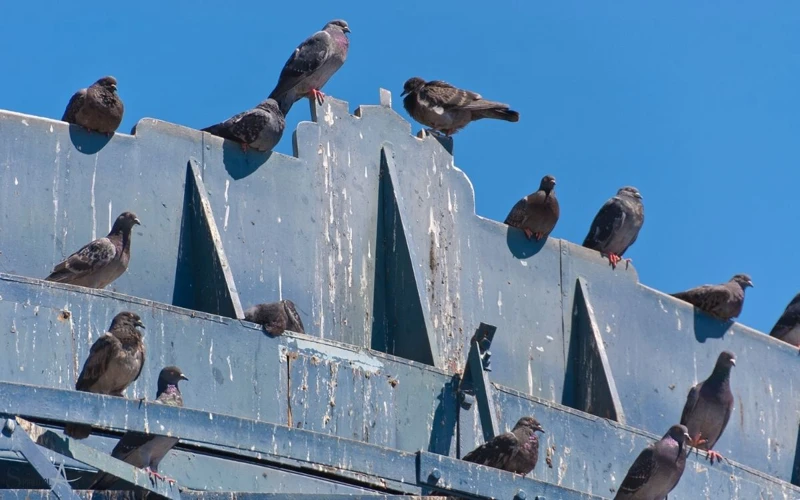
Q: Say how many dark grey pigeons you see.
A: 15